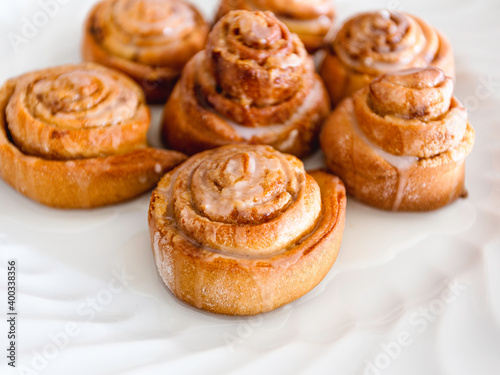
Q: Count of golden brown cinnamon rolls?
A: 7